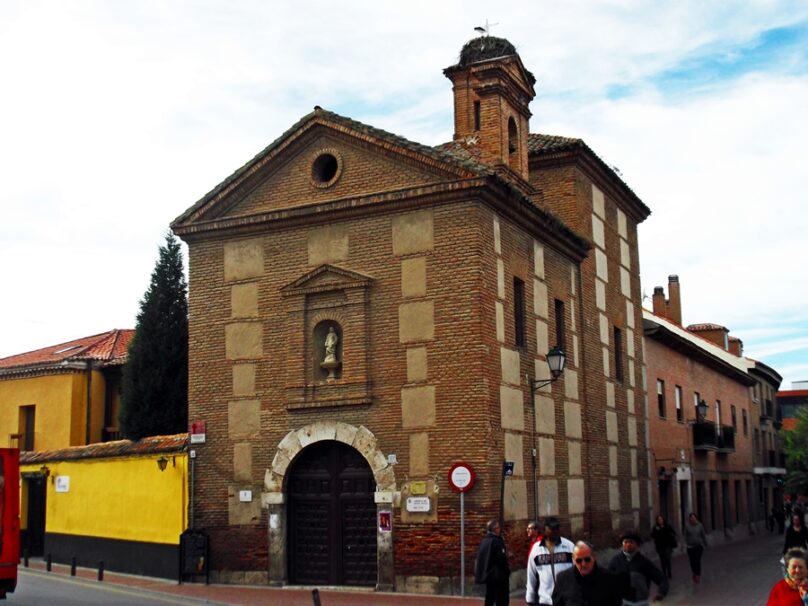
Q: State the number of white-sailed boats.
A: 0